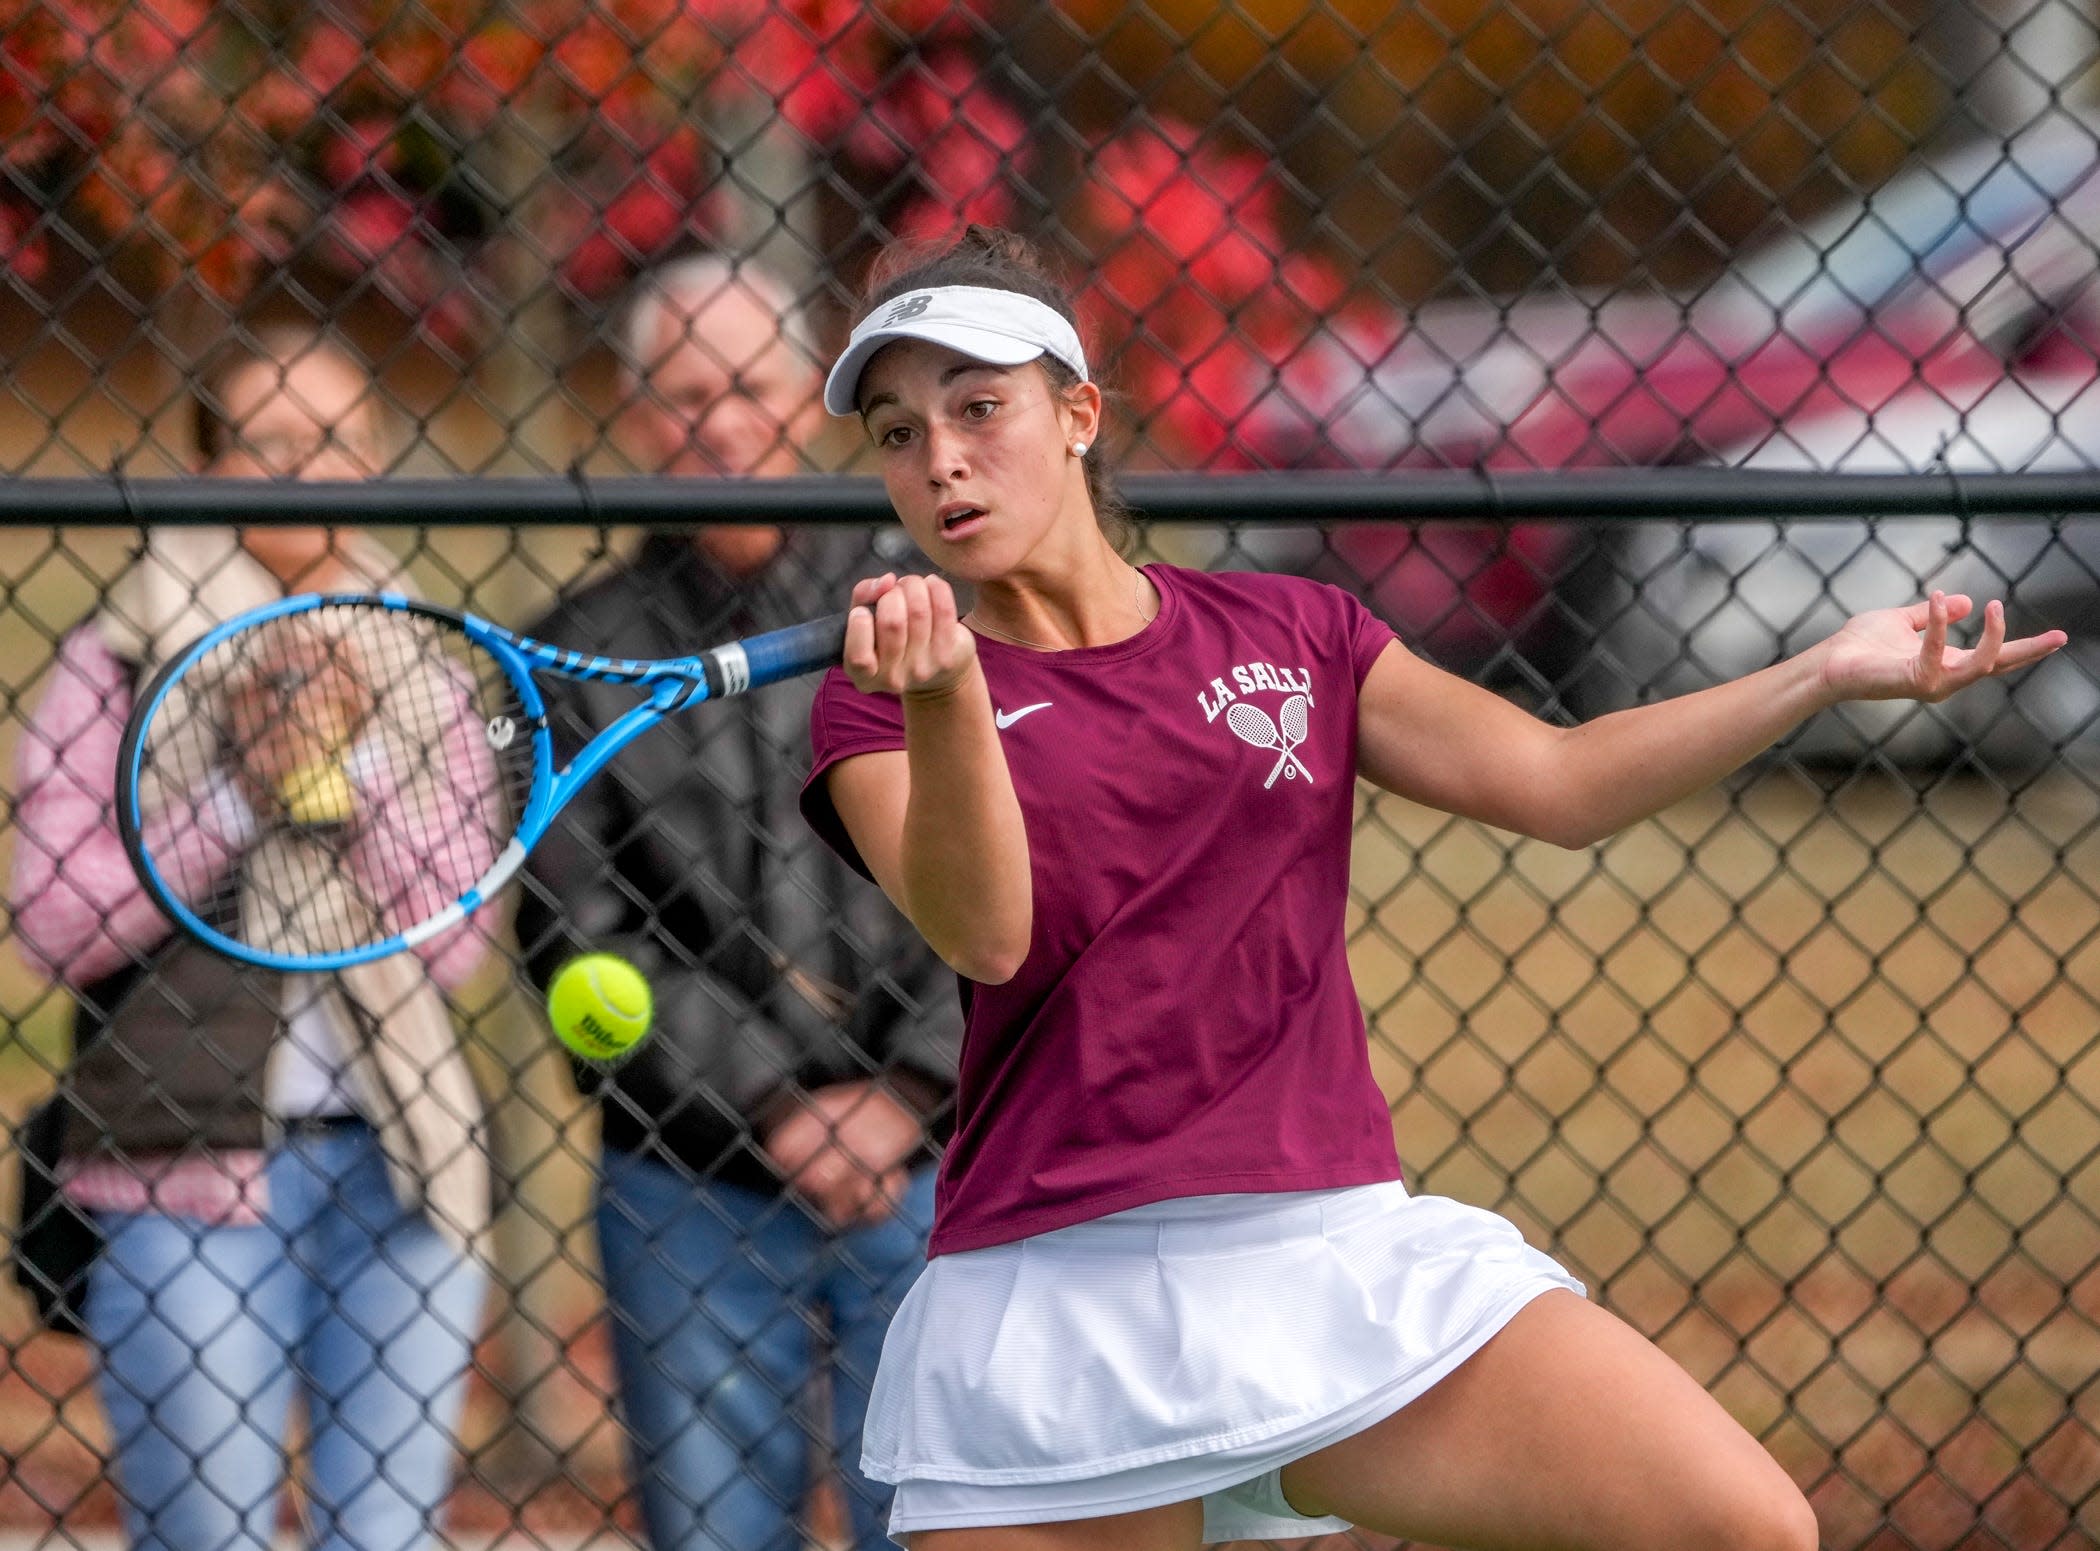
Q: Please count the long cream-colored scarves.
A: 1